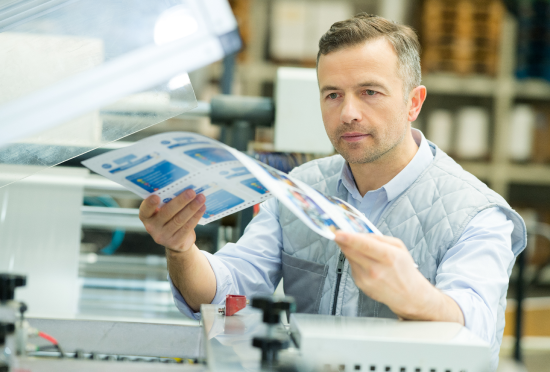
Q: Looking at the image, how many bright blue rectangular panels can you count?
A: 4